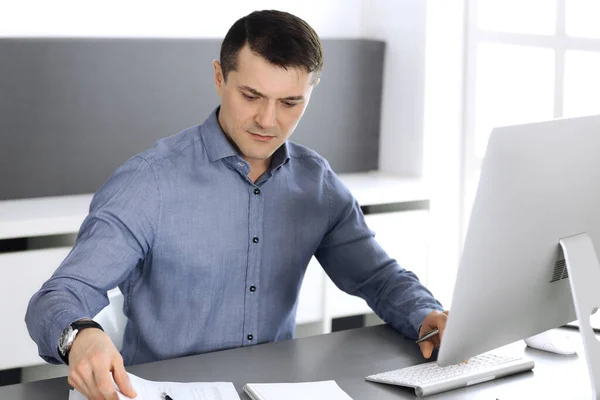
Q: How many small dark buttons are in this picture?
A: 4